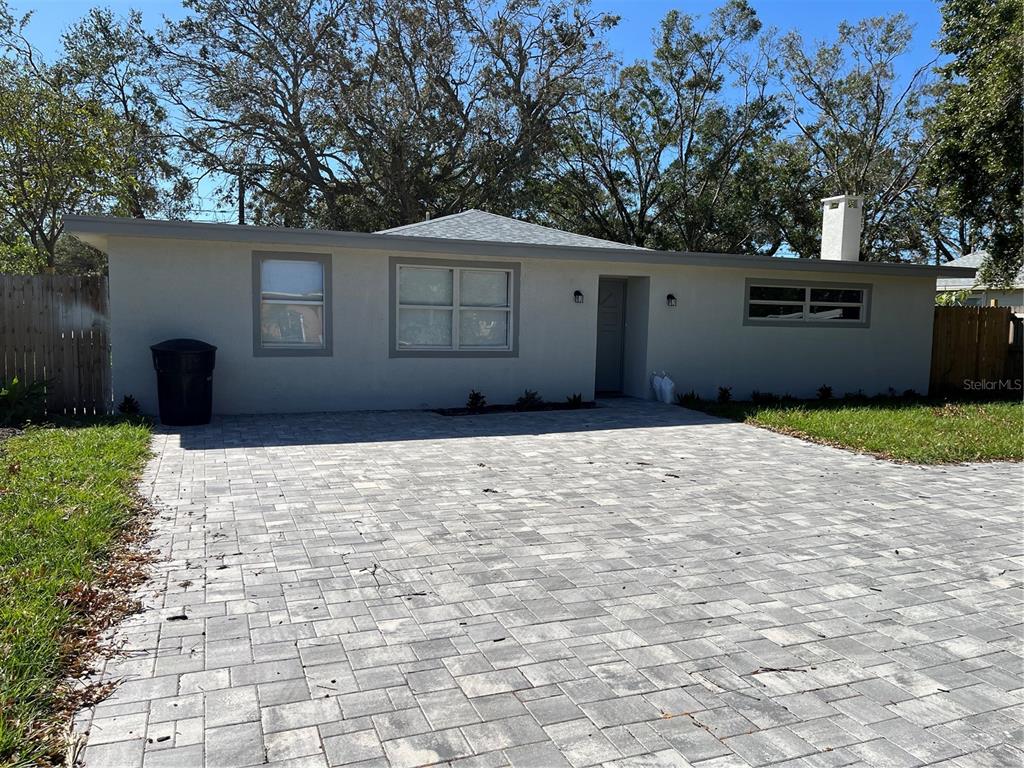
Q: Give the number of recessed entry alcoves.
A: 1